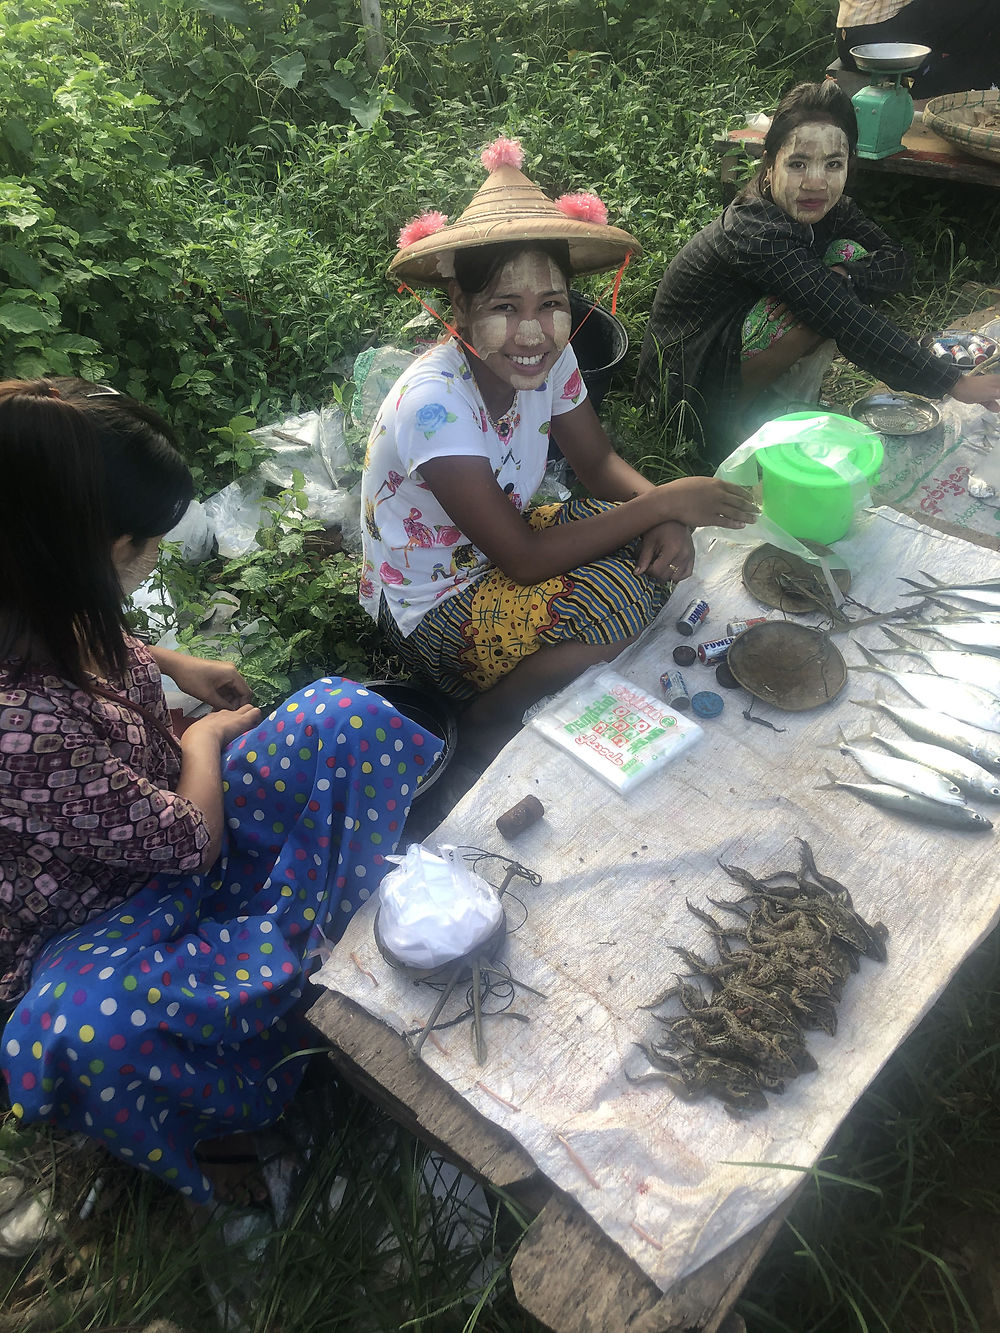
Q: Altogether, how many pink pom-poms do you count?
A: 3